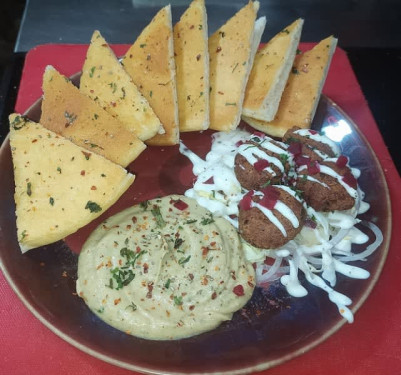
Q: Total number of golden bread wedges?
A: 8